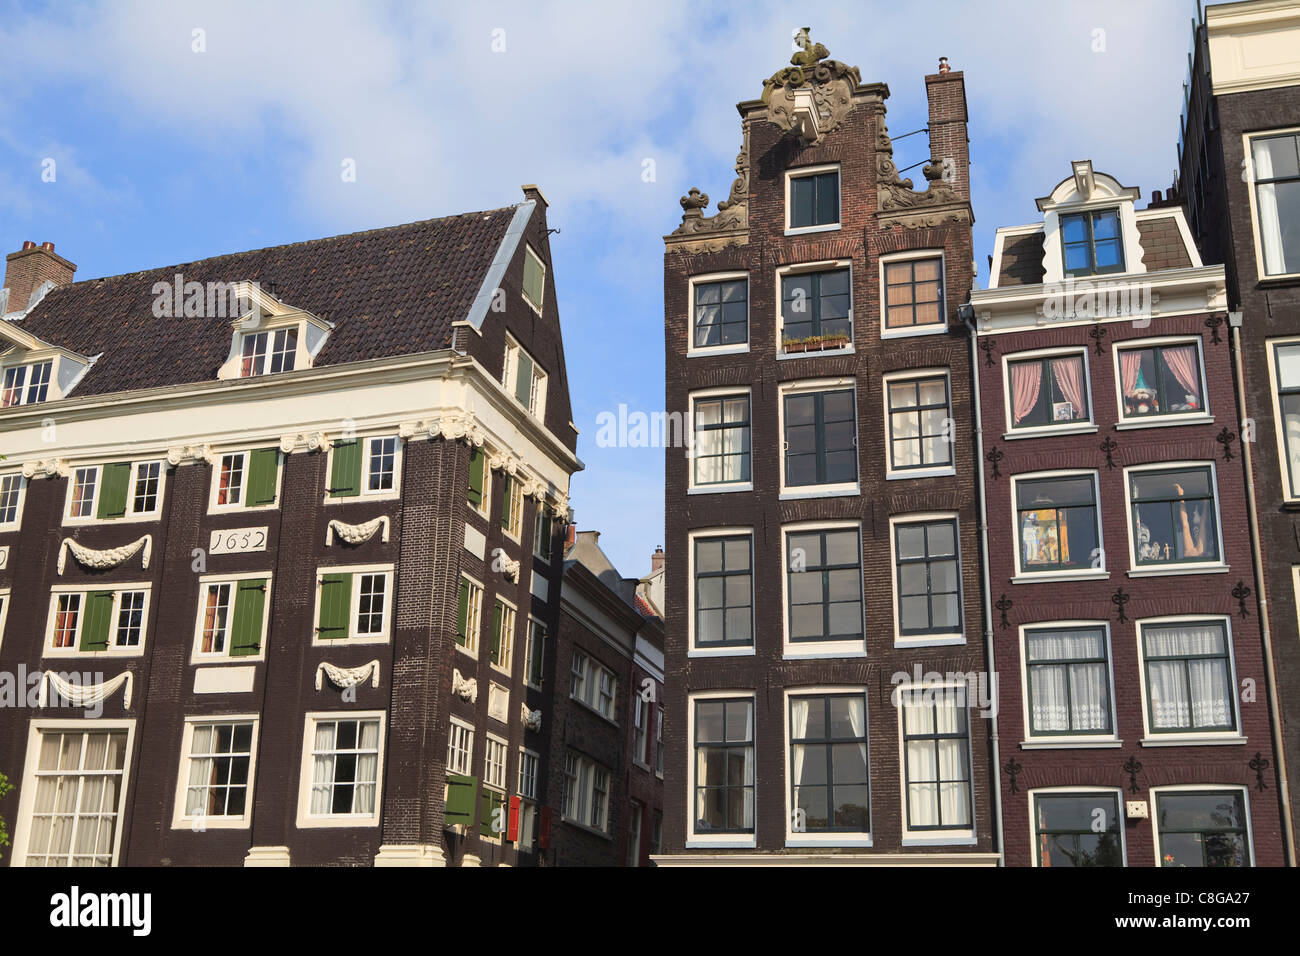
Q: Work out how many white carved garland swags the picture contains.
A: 7